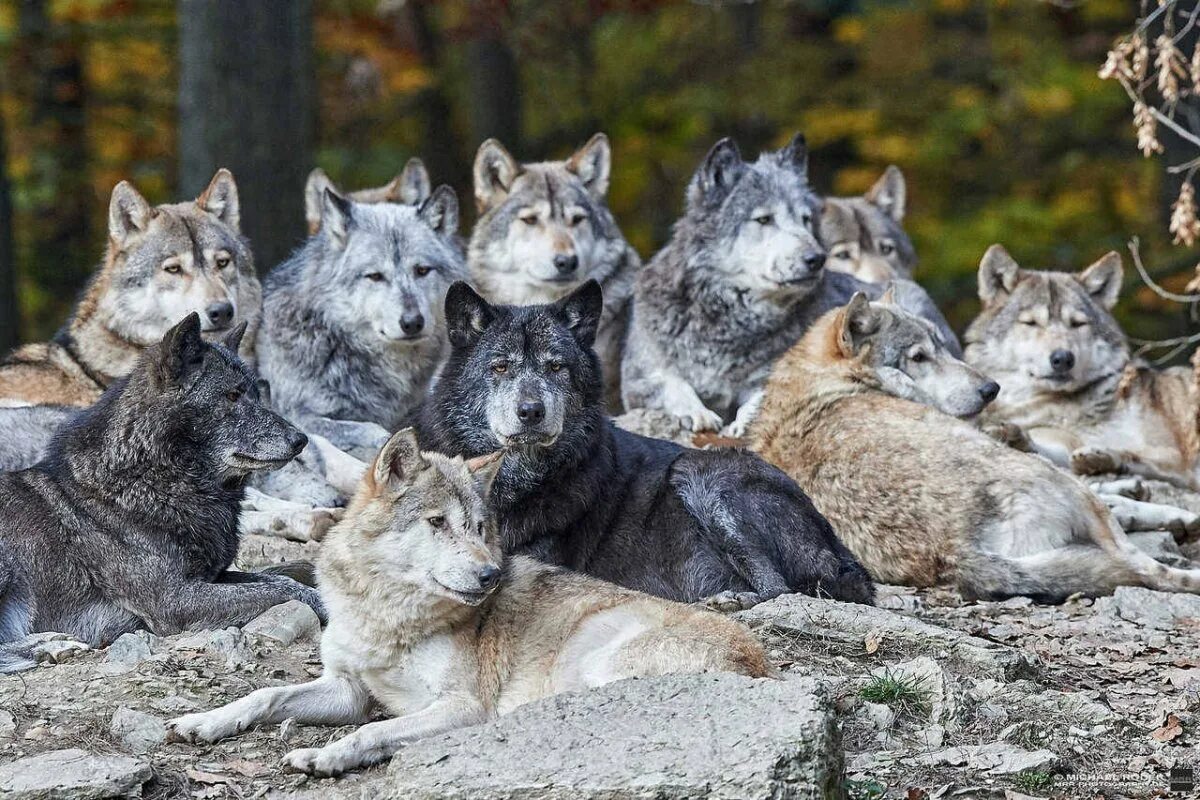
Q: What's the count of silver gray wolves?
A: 2